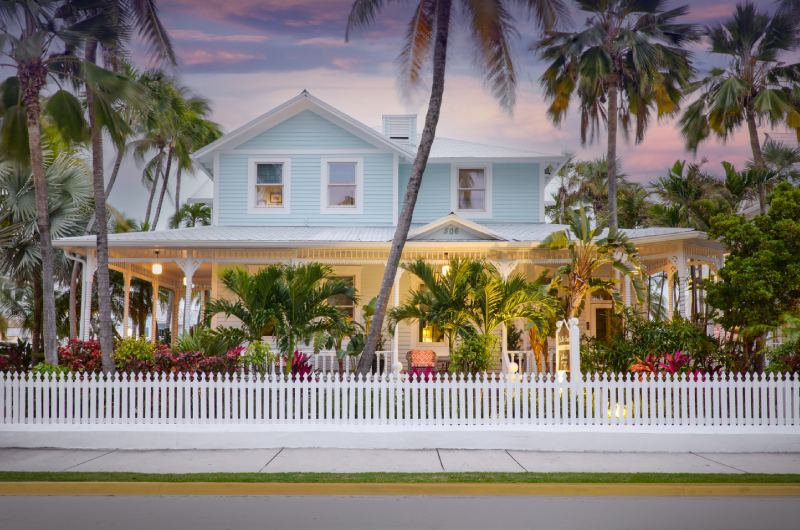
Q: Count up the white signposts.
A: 1